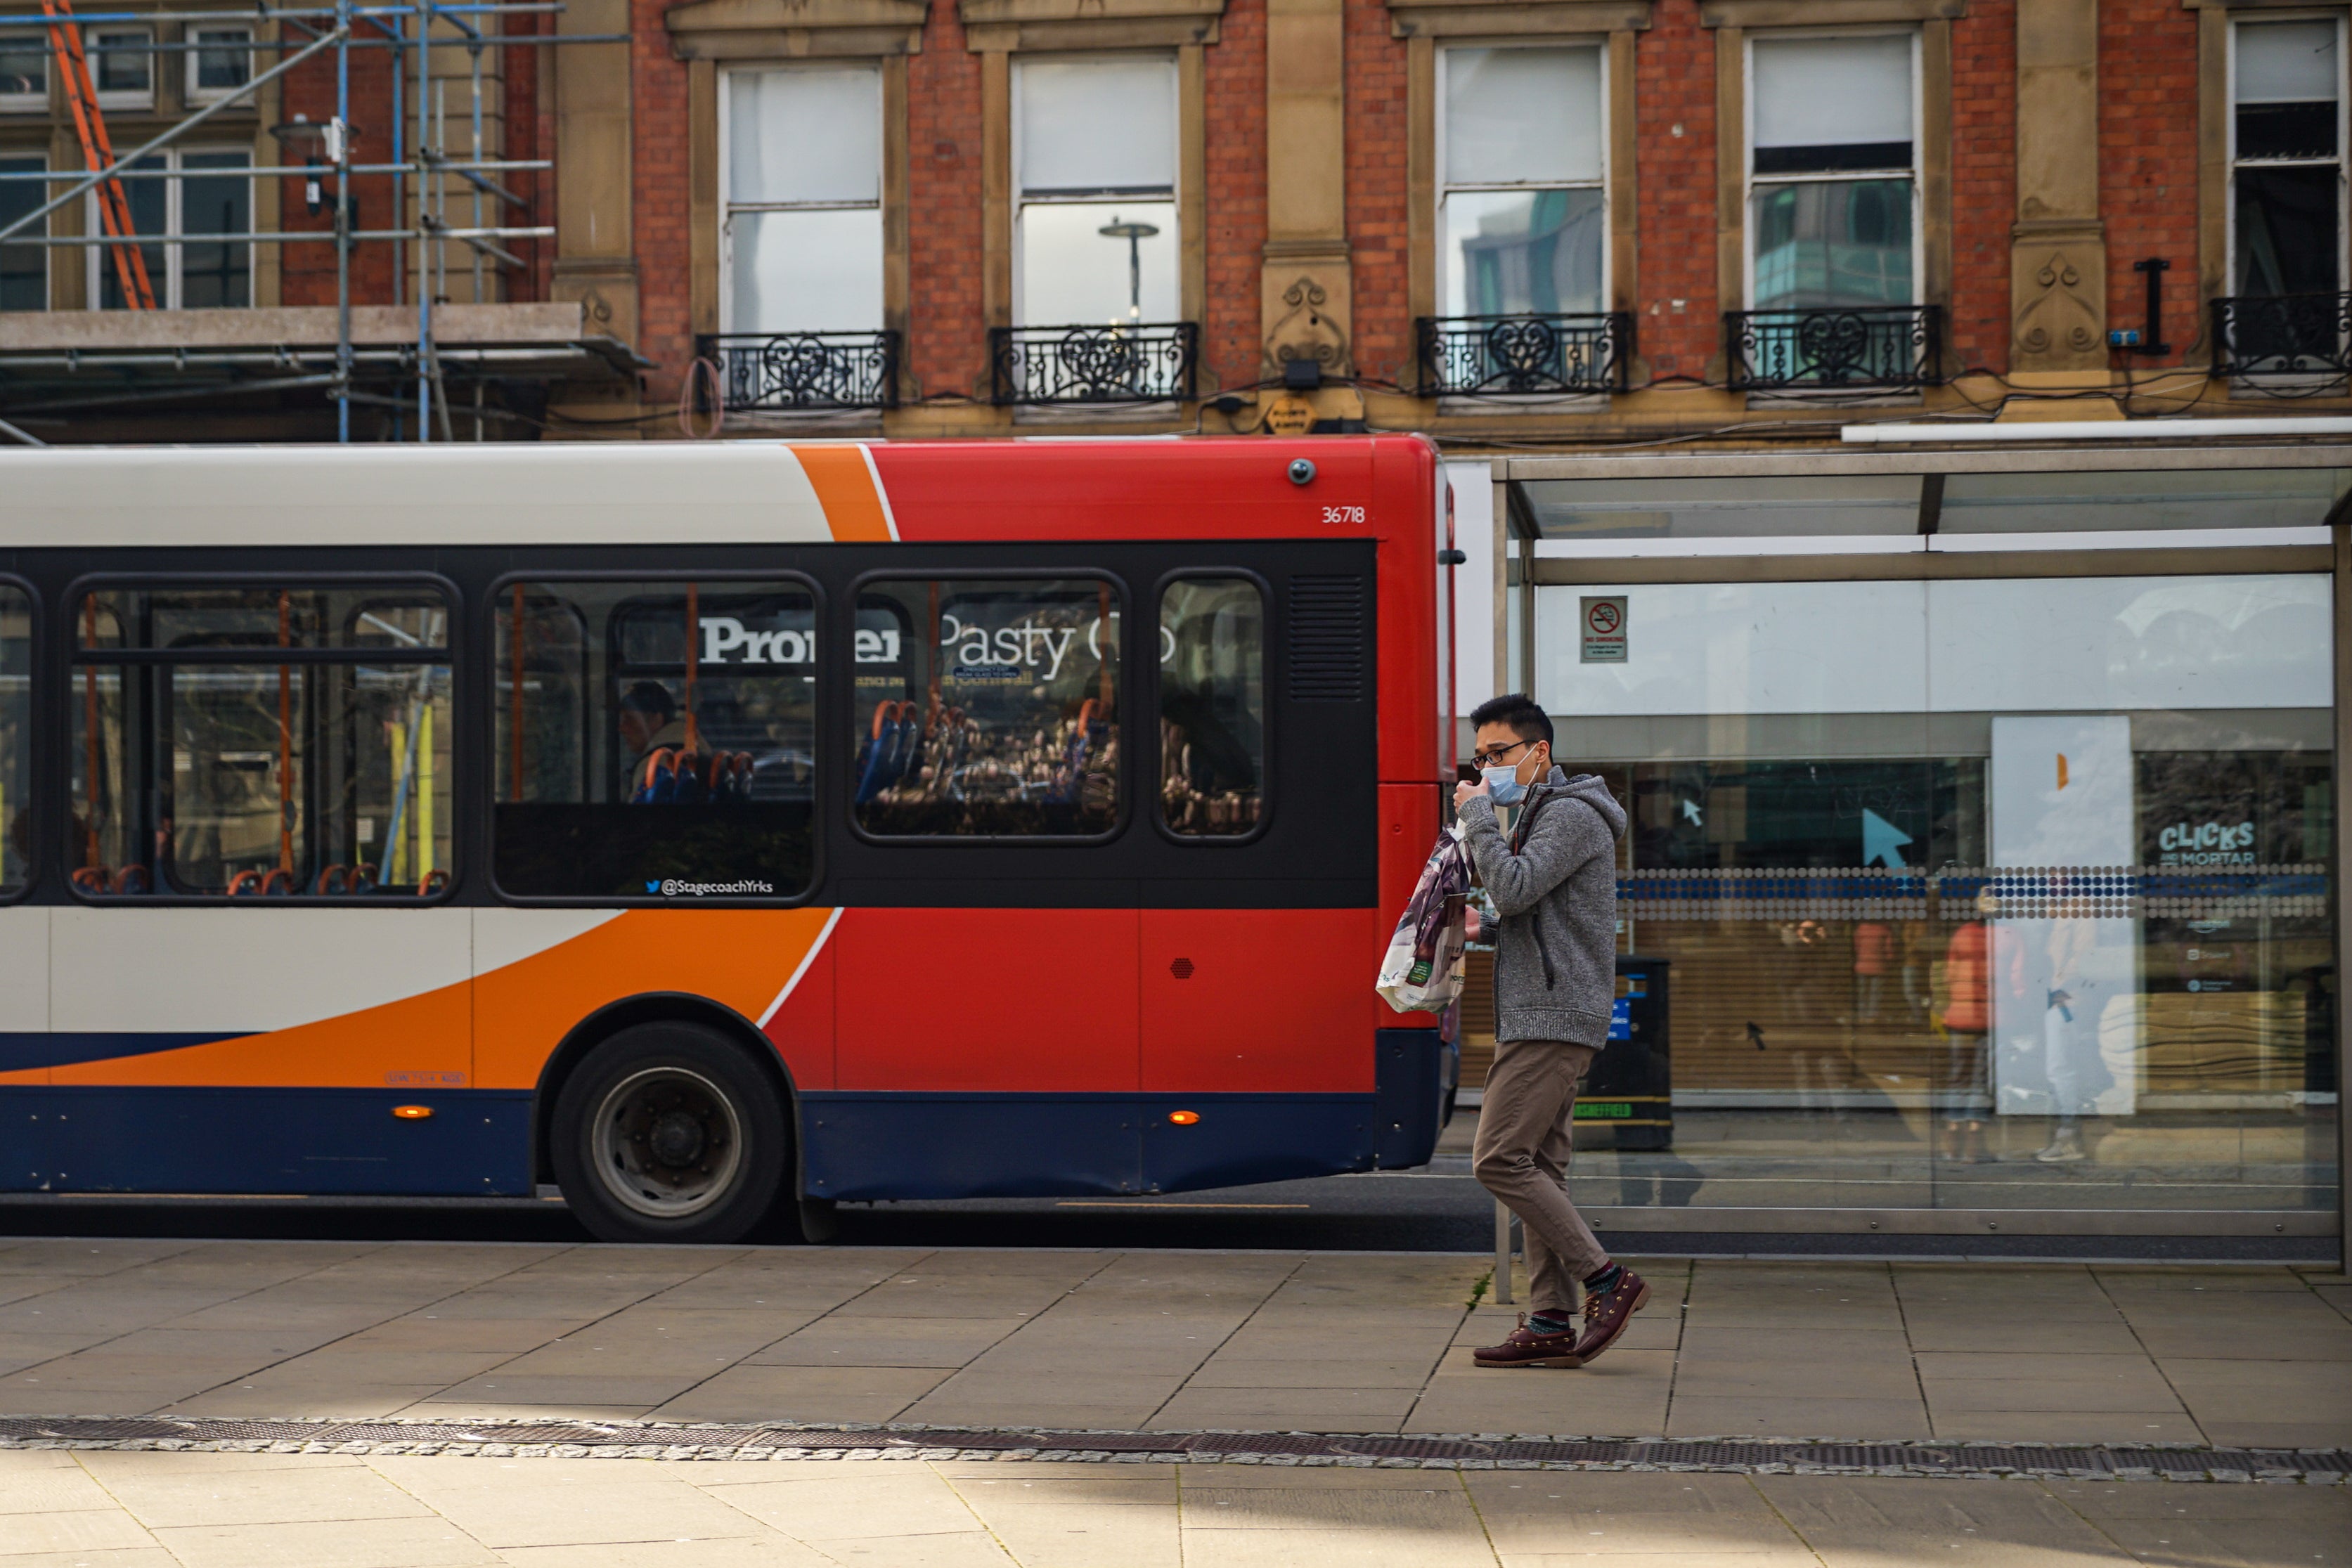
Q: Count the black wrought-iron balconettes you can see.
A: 5